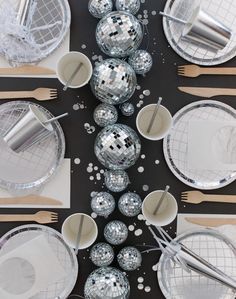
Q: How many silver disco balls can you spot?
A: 15